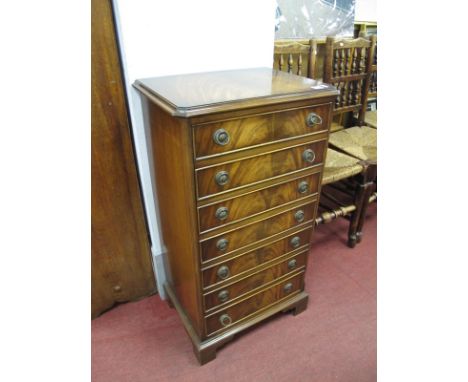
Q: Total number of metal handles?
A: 14